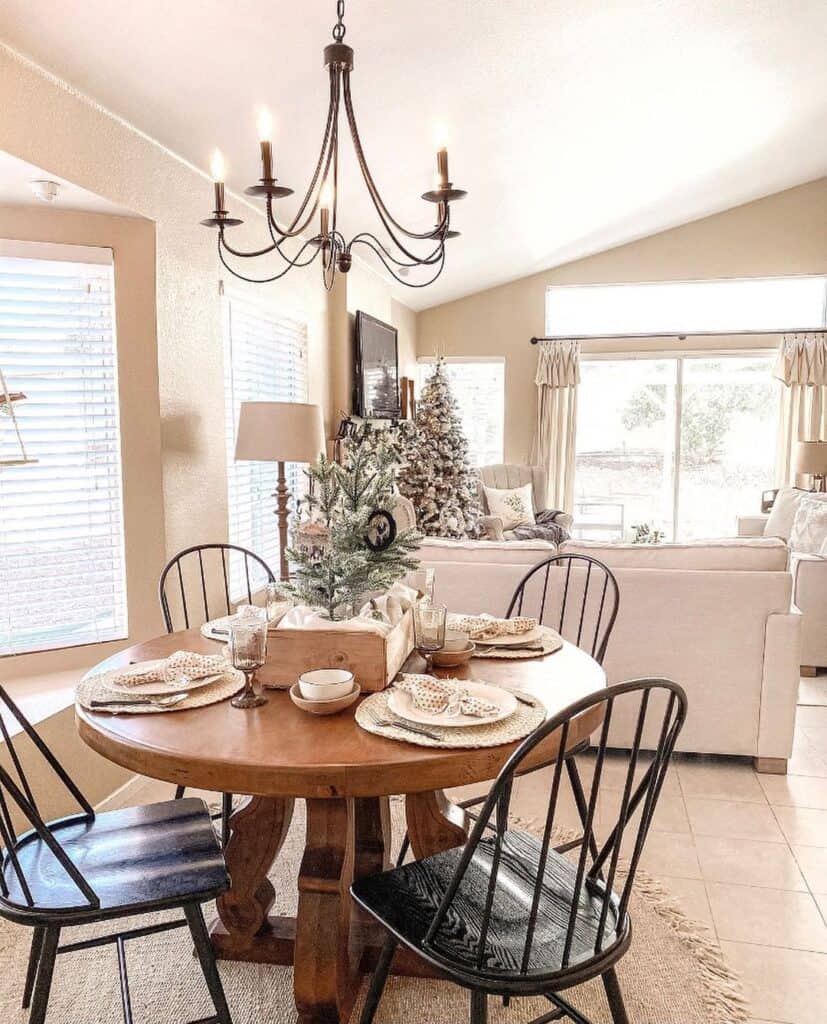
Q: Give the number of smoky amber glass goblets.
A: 2